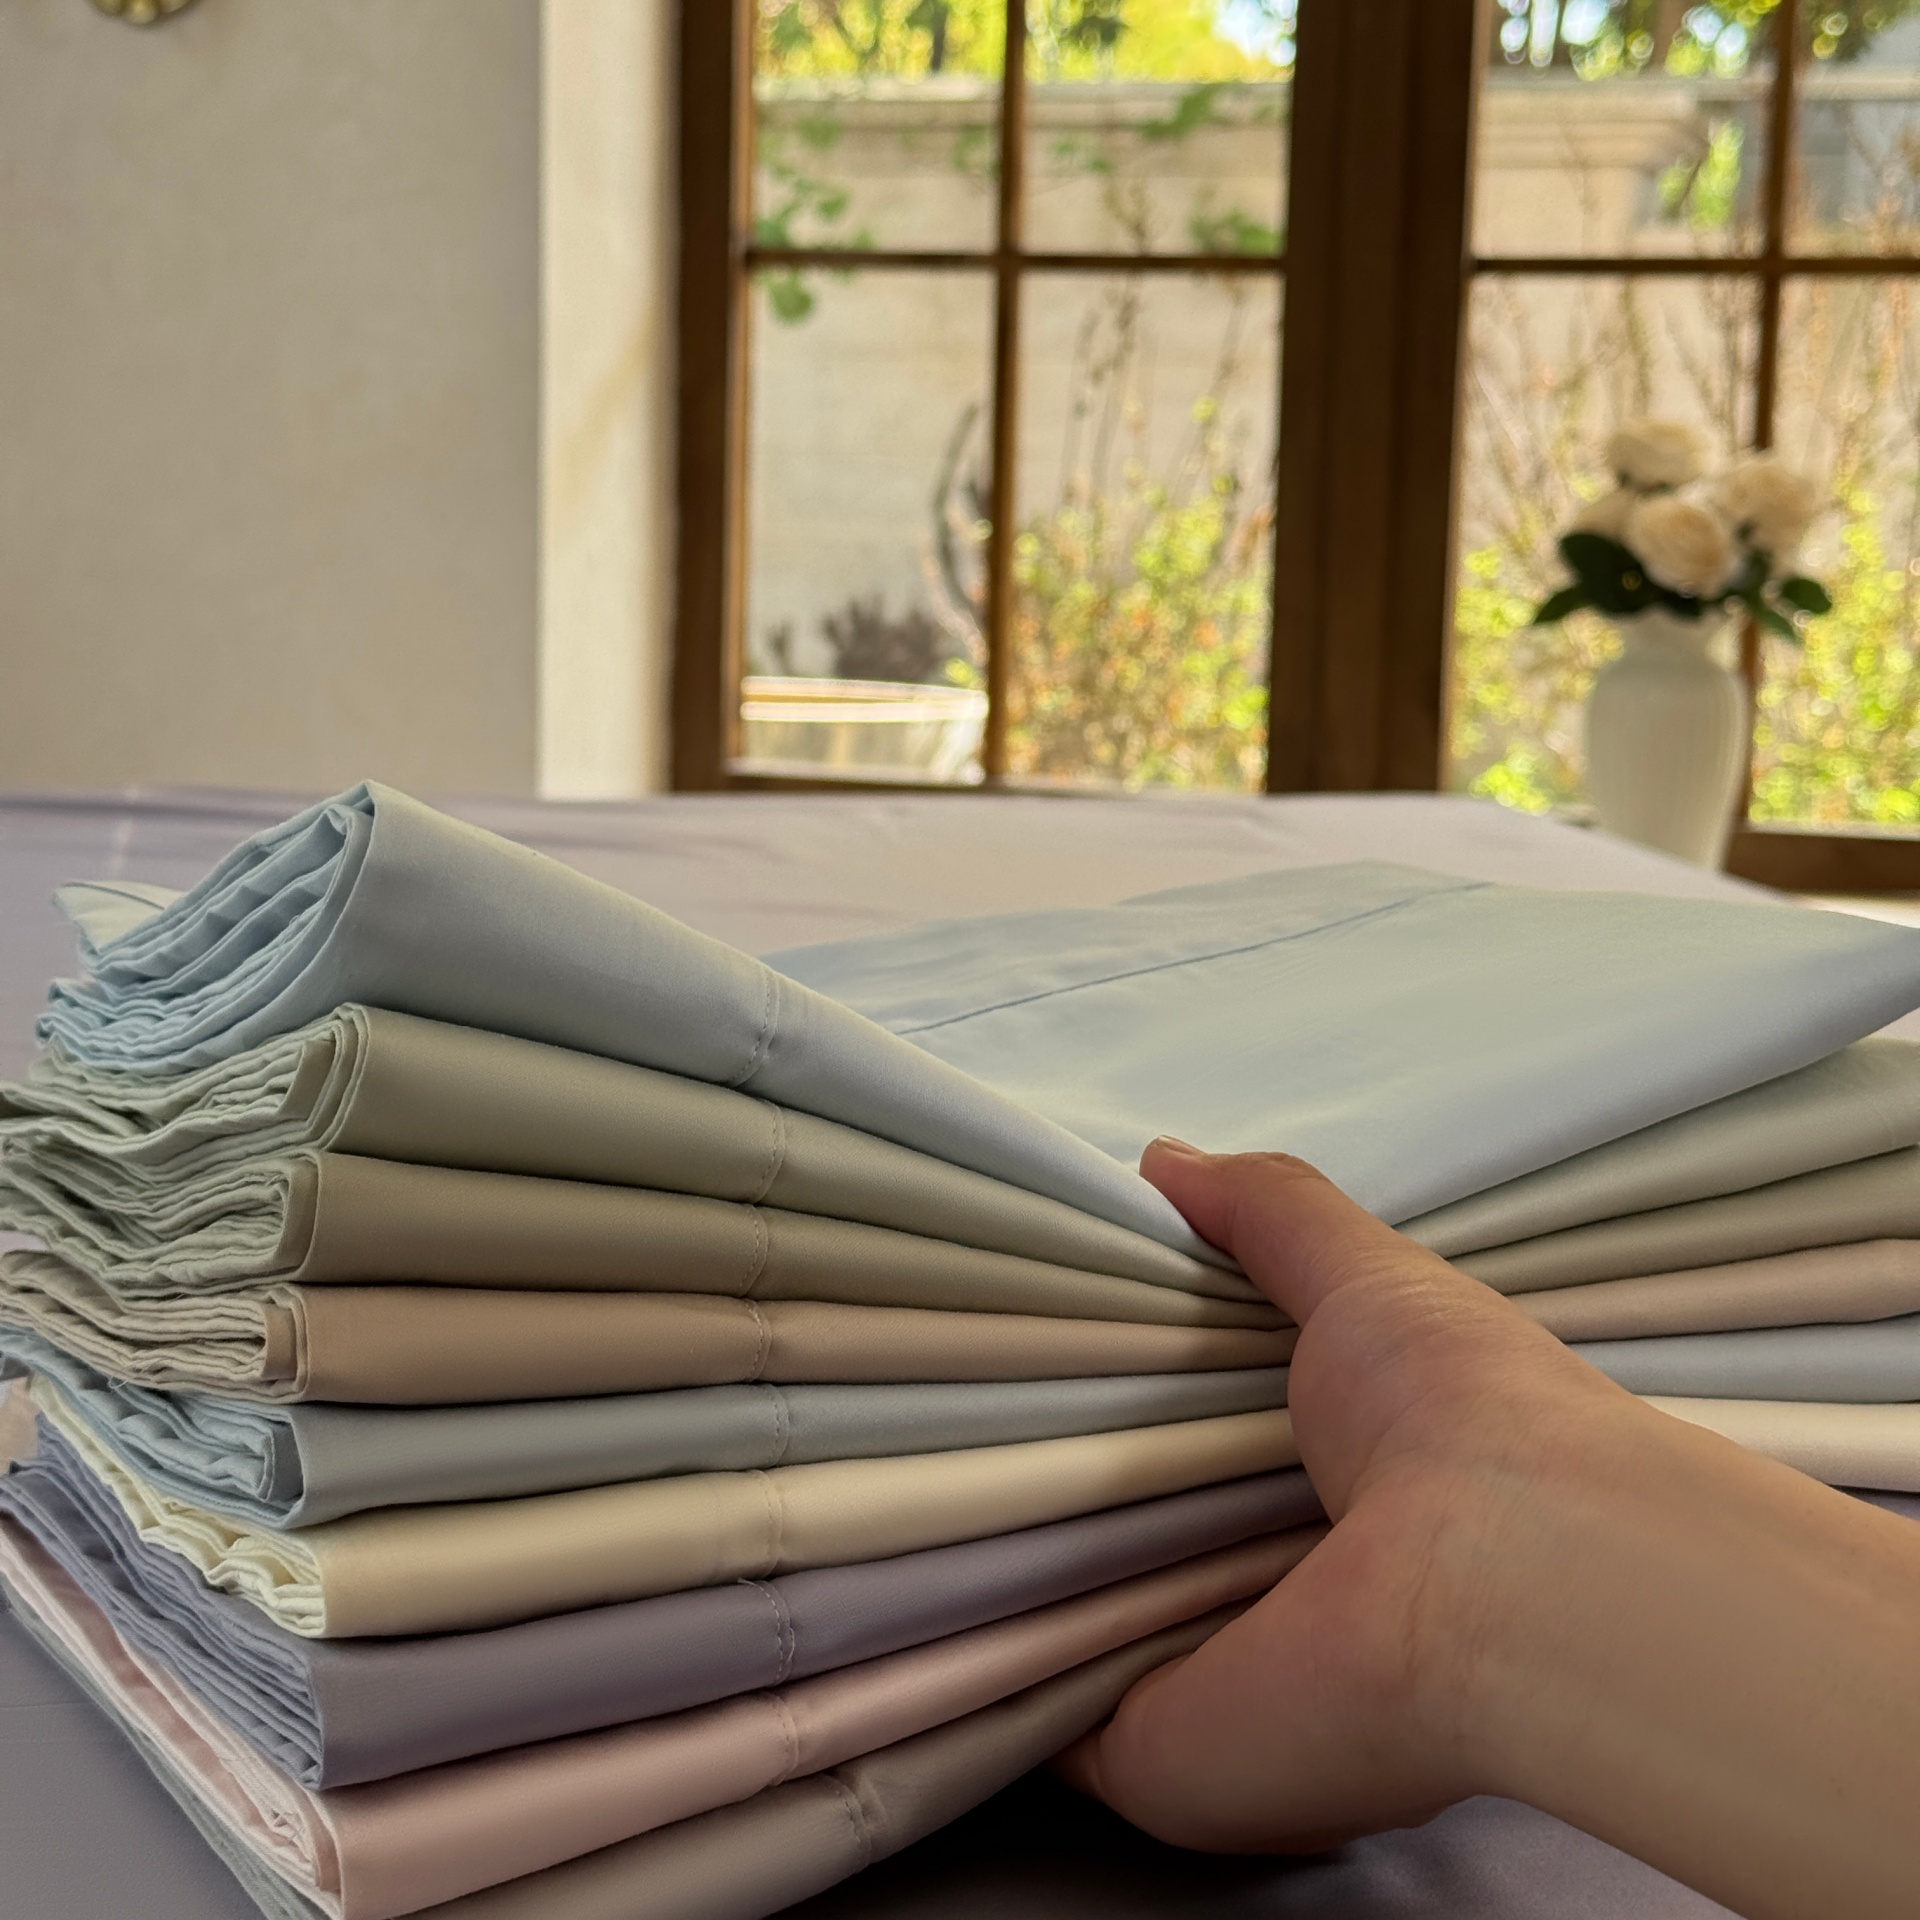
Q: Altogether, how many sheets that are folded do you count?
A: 9